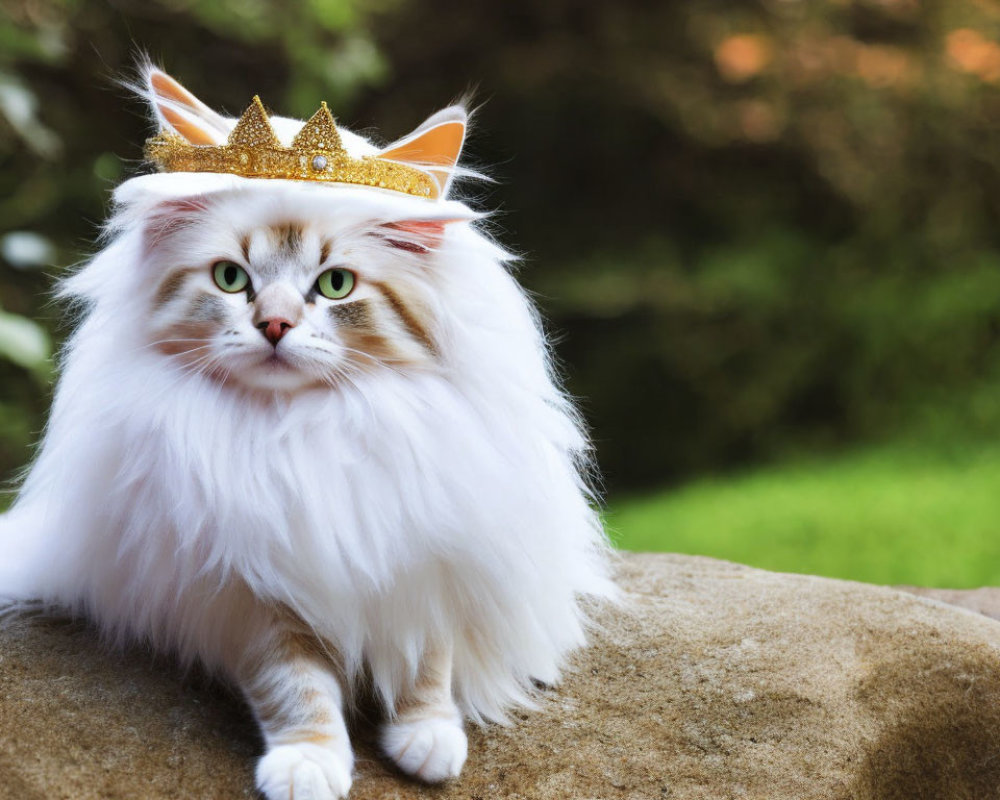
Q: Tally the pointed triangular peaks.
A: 2